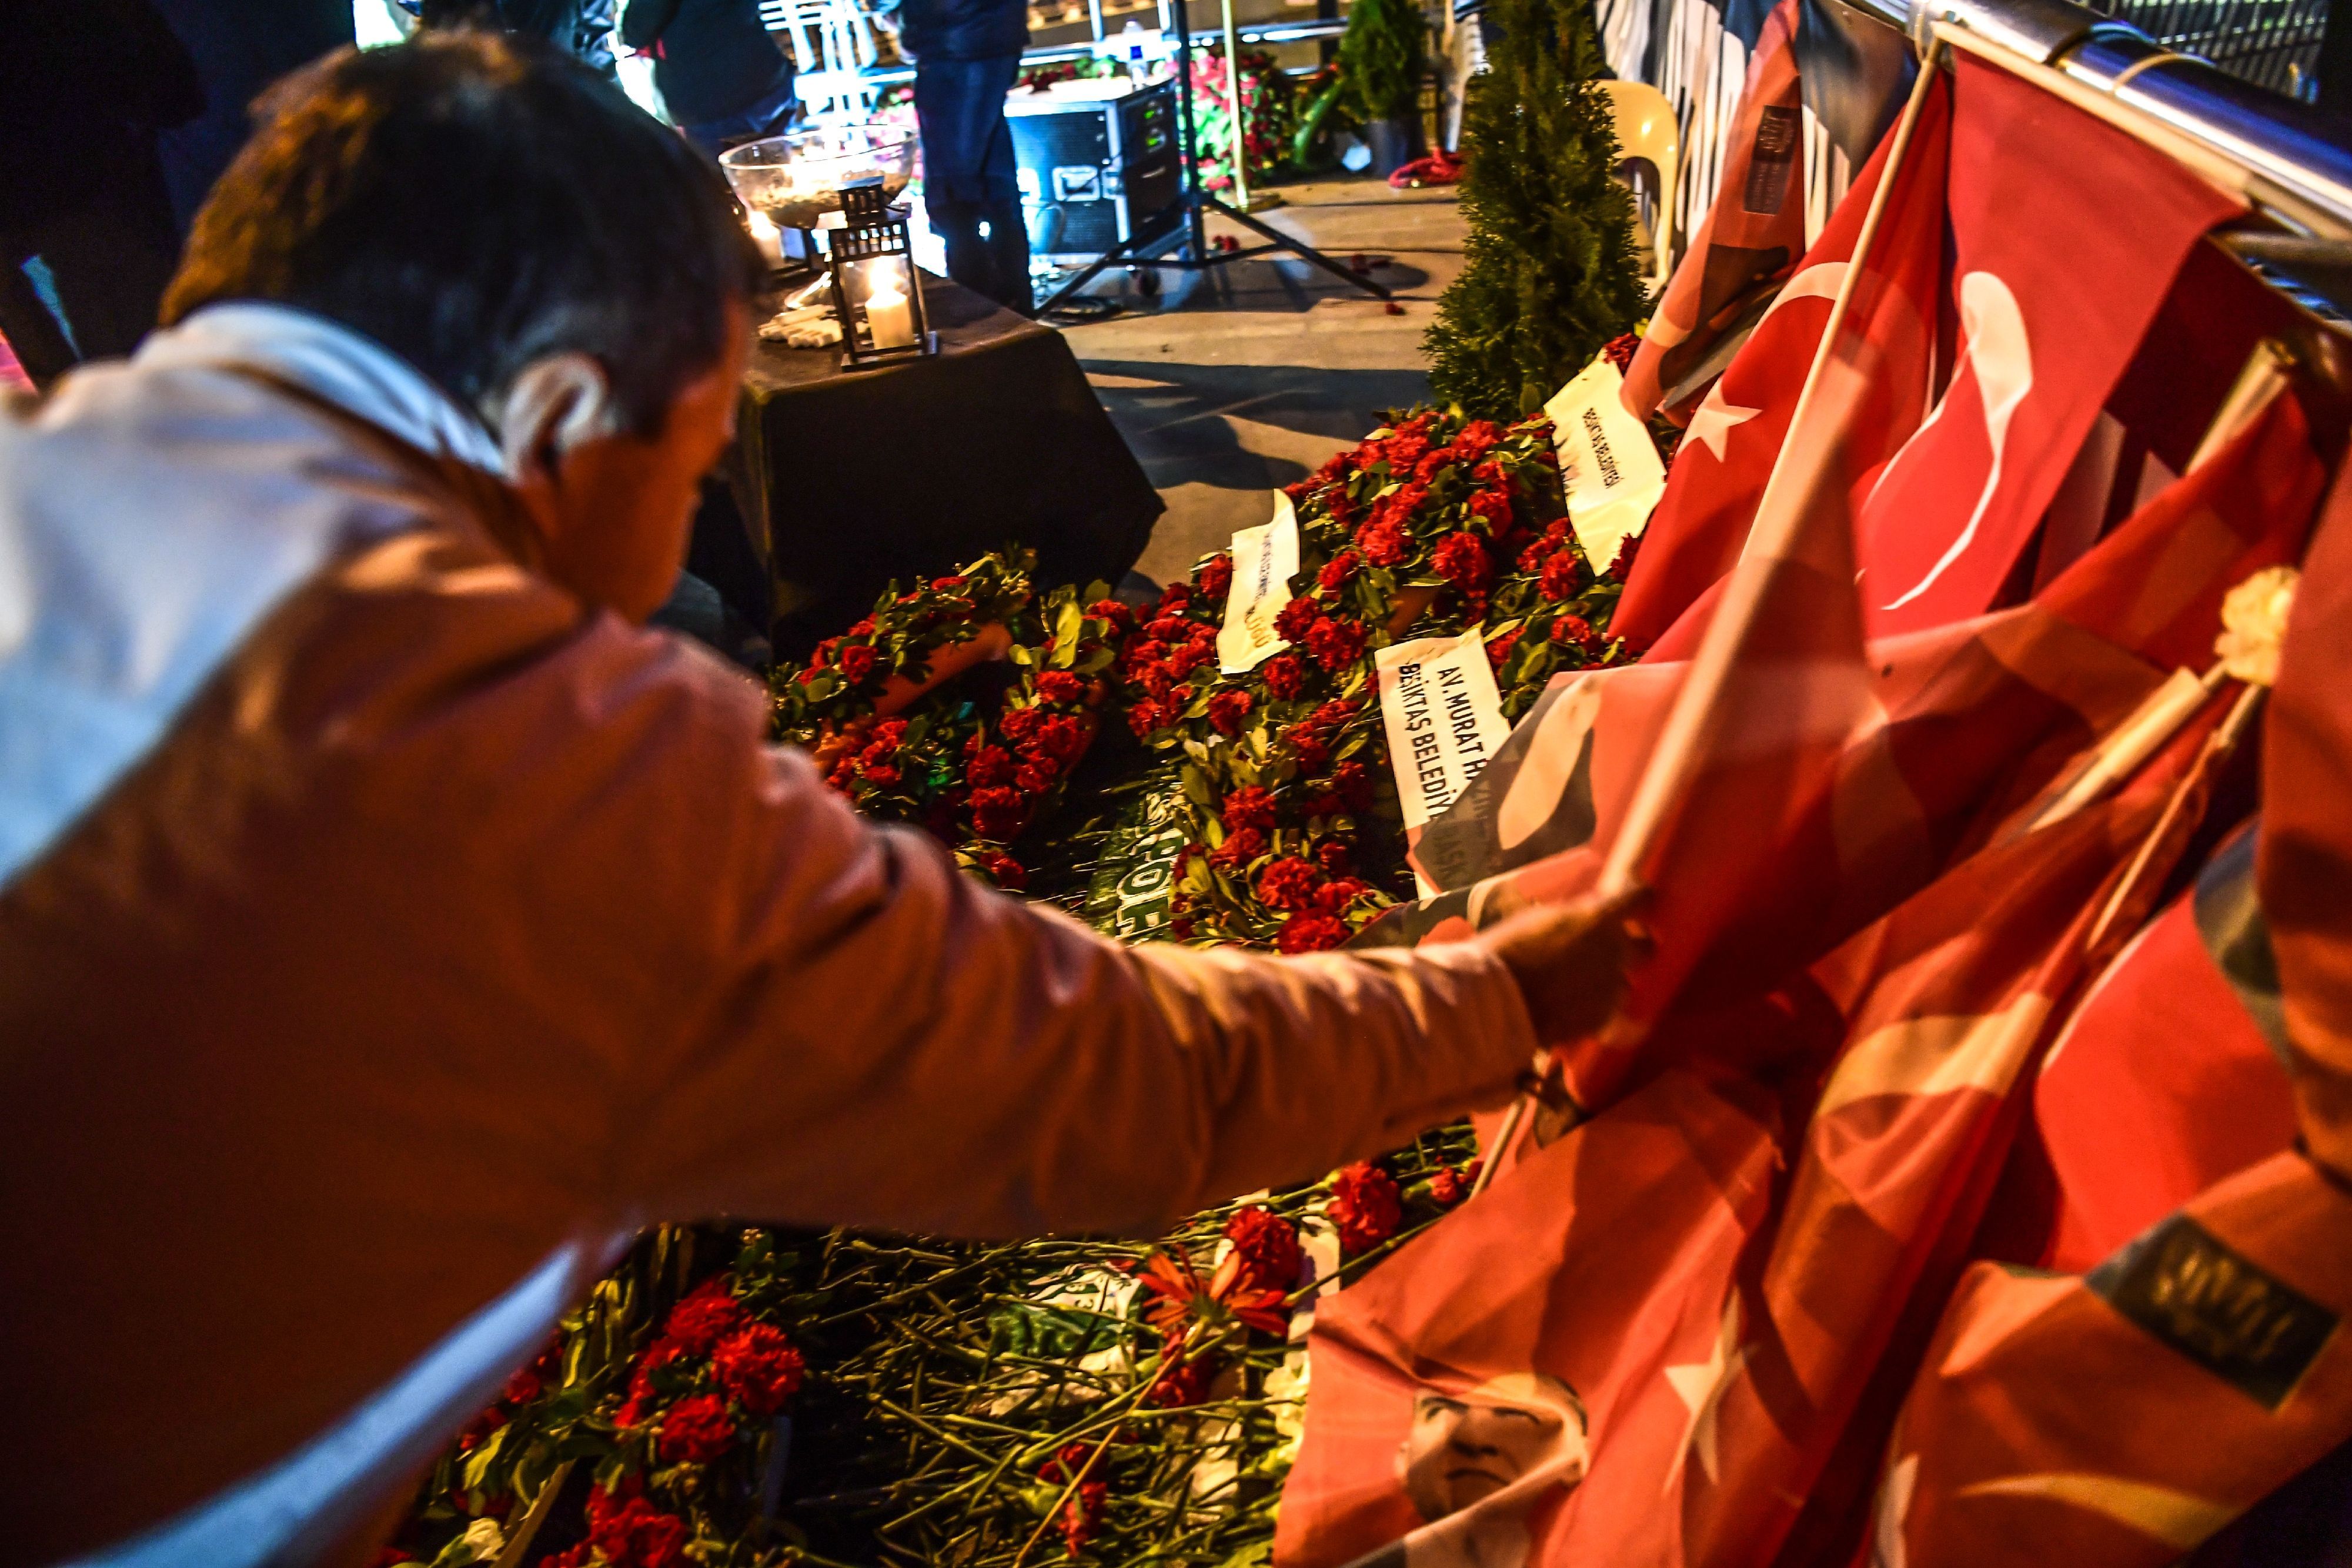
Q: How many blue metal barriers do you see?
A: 1